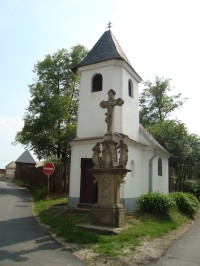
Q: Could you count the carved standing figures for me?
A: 2